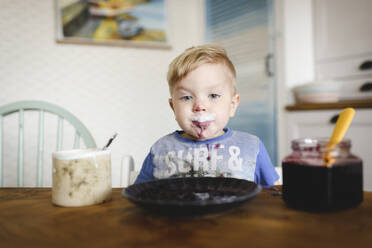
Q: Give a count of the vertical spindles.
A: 5